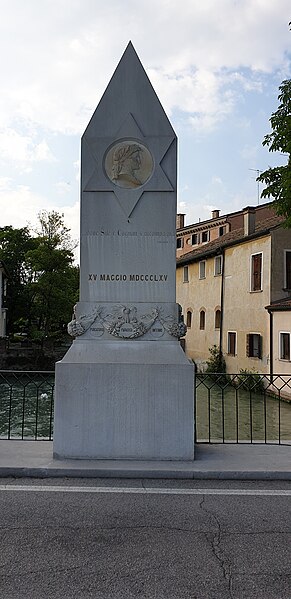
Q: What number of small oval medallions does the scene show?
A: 3